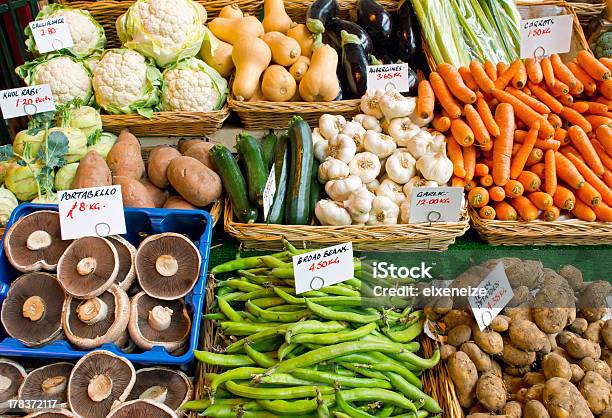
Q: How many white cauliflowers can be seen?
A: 5